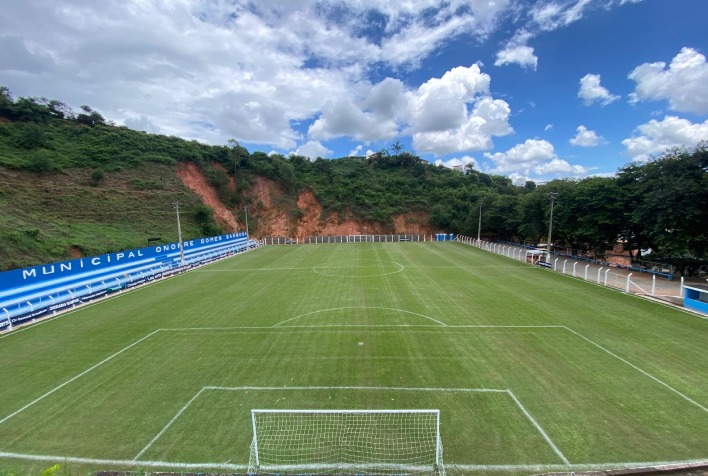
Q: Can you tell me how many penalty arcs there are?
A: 1